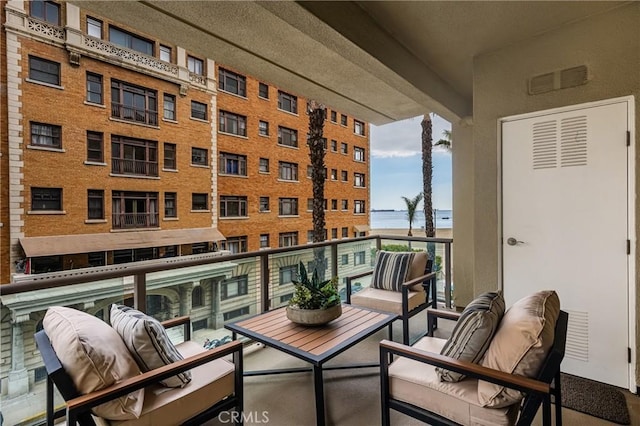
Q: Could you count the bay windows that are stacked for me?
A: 3